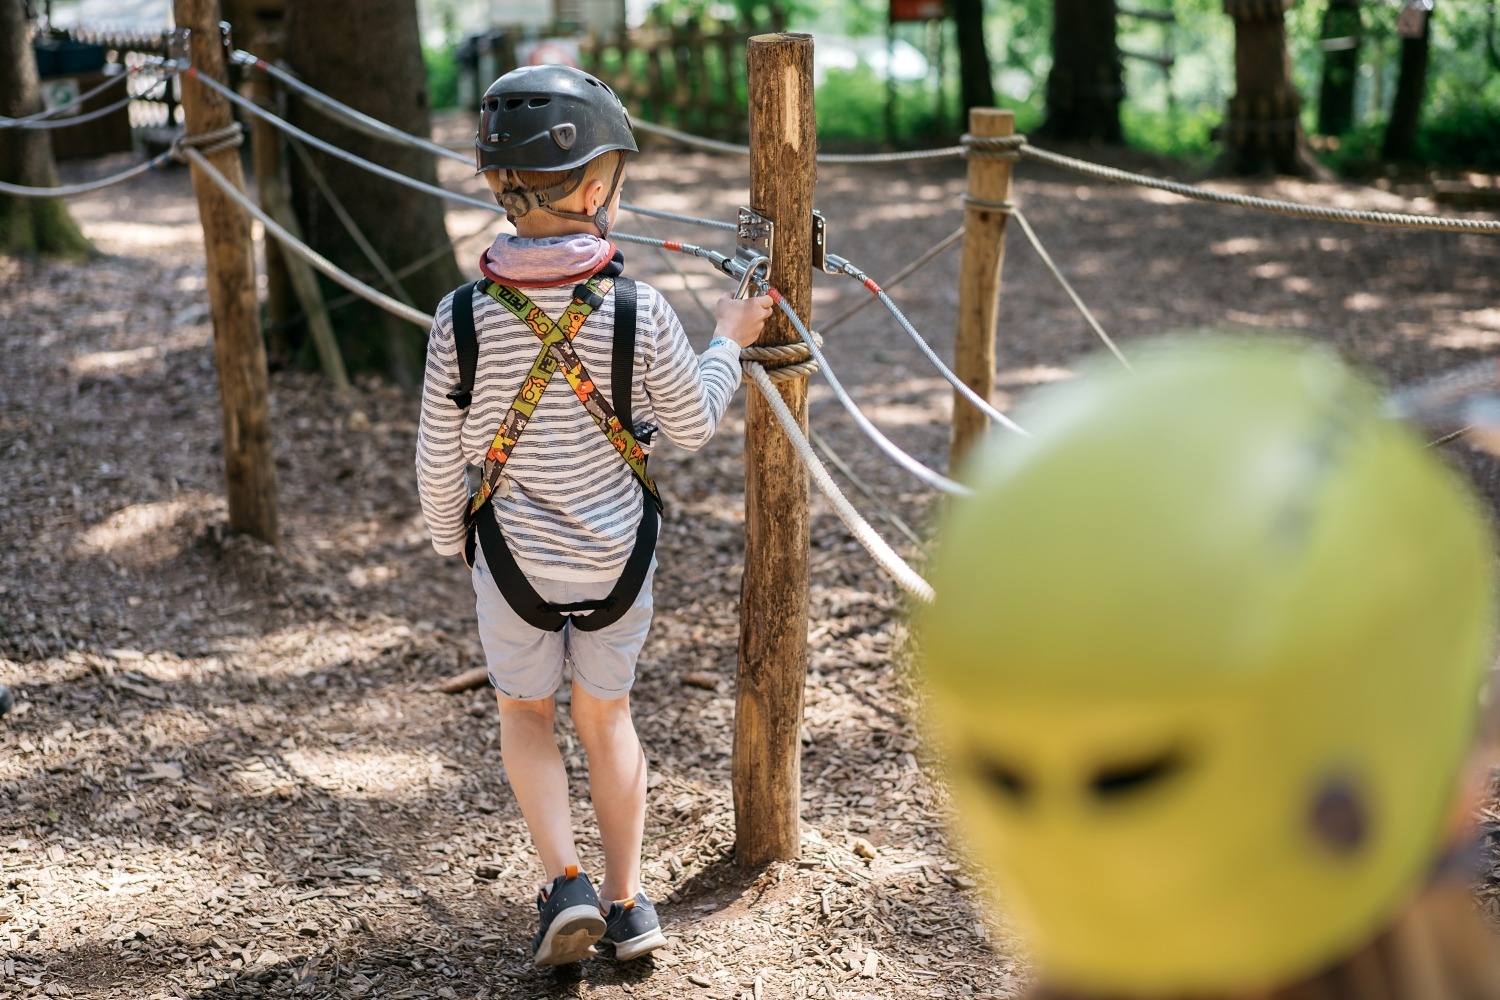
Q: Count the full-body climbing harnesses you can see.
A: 1